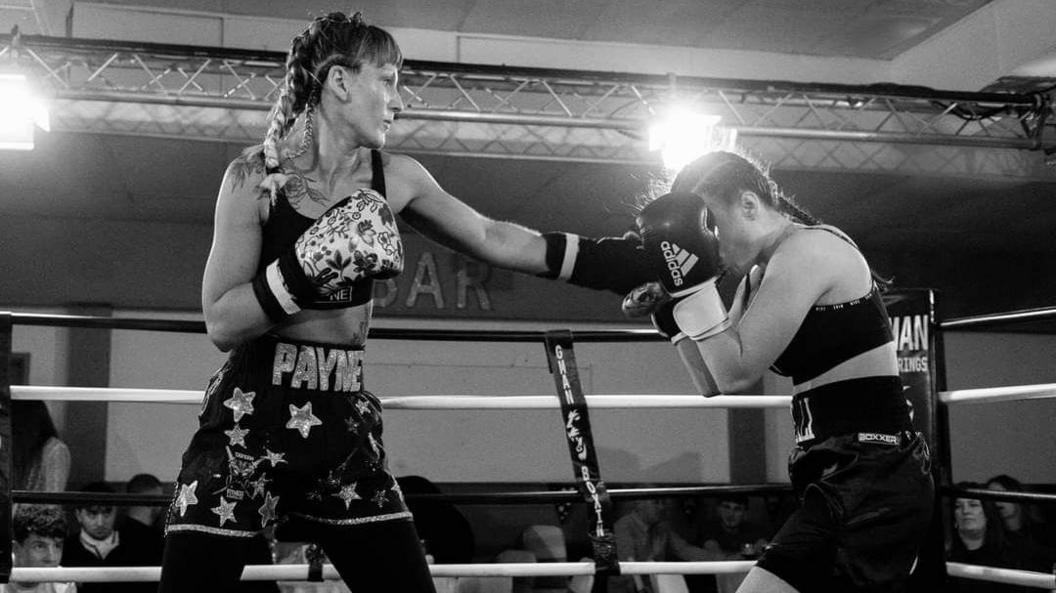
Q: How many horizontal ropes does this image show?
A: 4